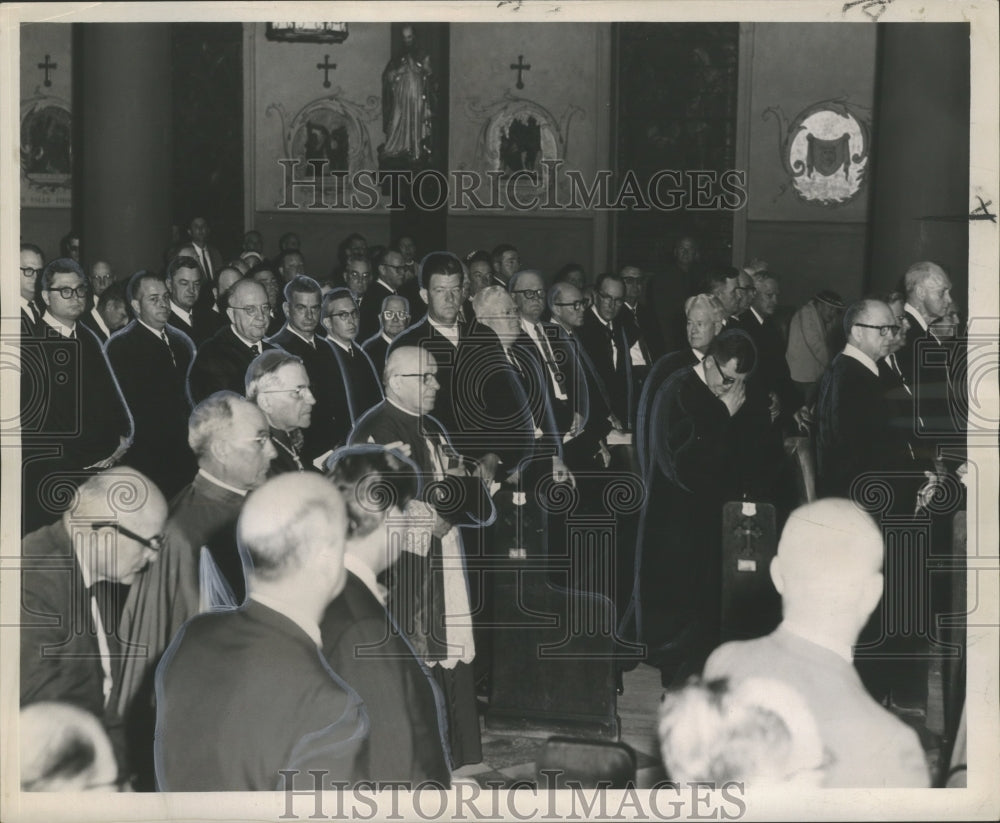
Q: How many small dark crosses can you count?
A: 3